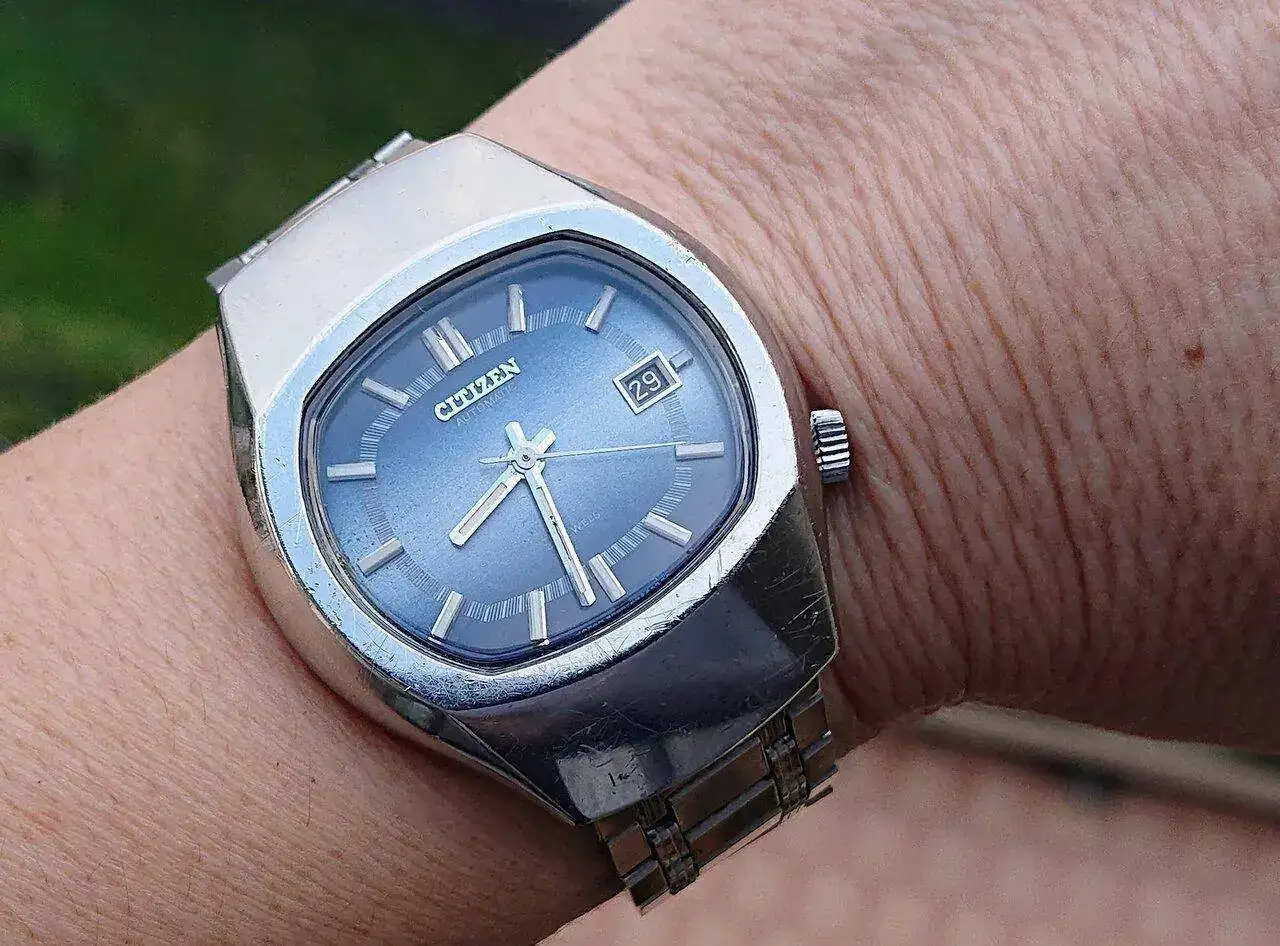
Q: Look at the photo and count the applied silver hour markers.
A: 12